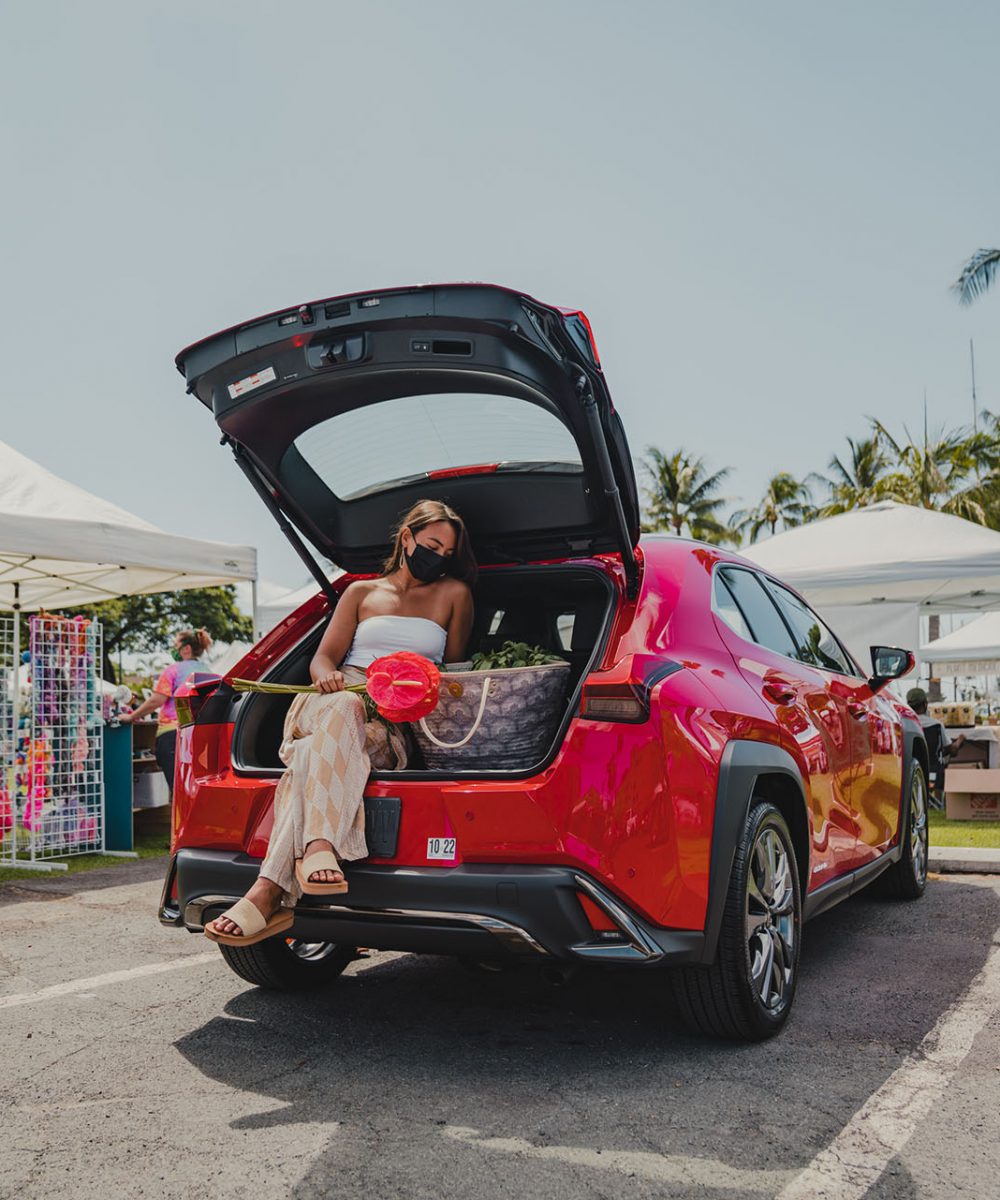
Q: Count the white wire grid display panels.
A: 2